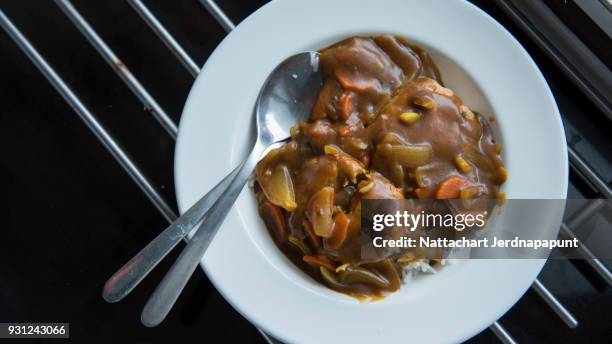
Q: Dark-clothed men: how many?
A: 0